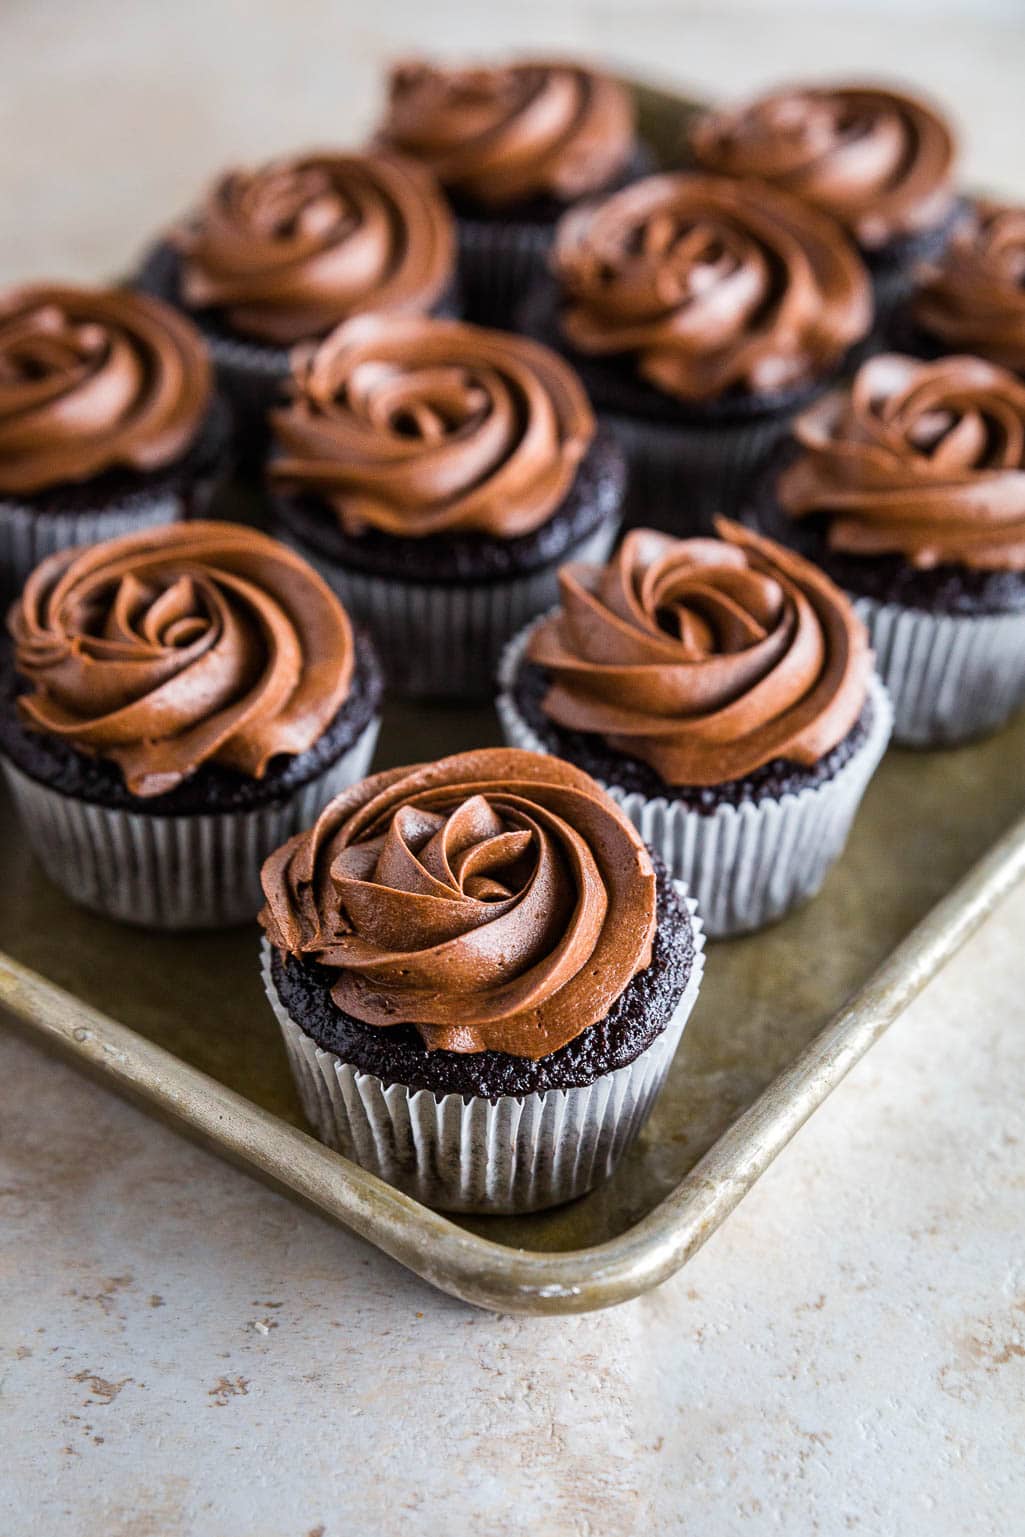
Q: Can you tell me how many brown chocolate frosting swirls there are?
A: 11